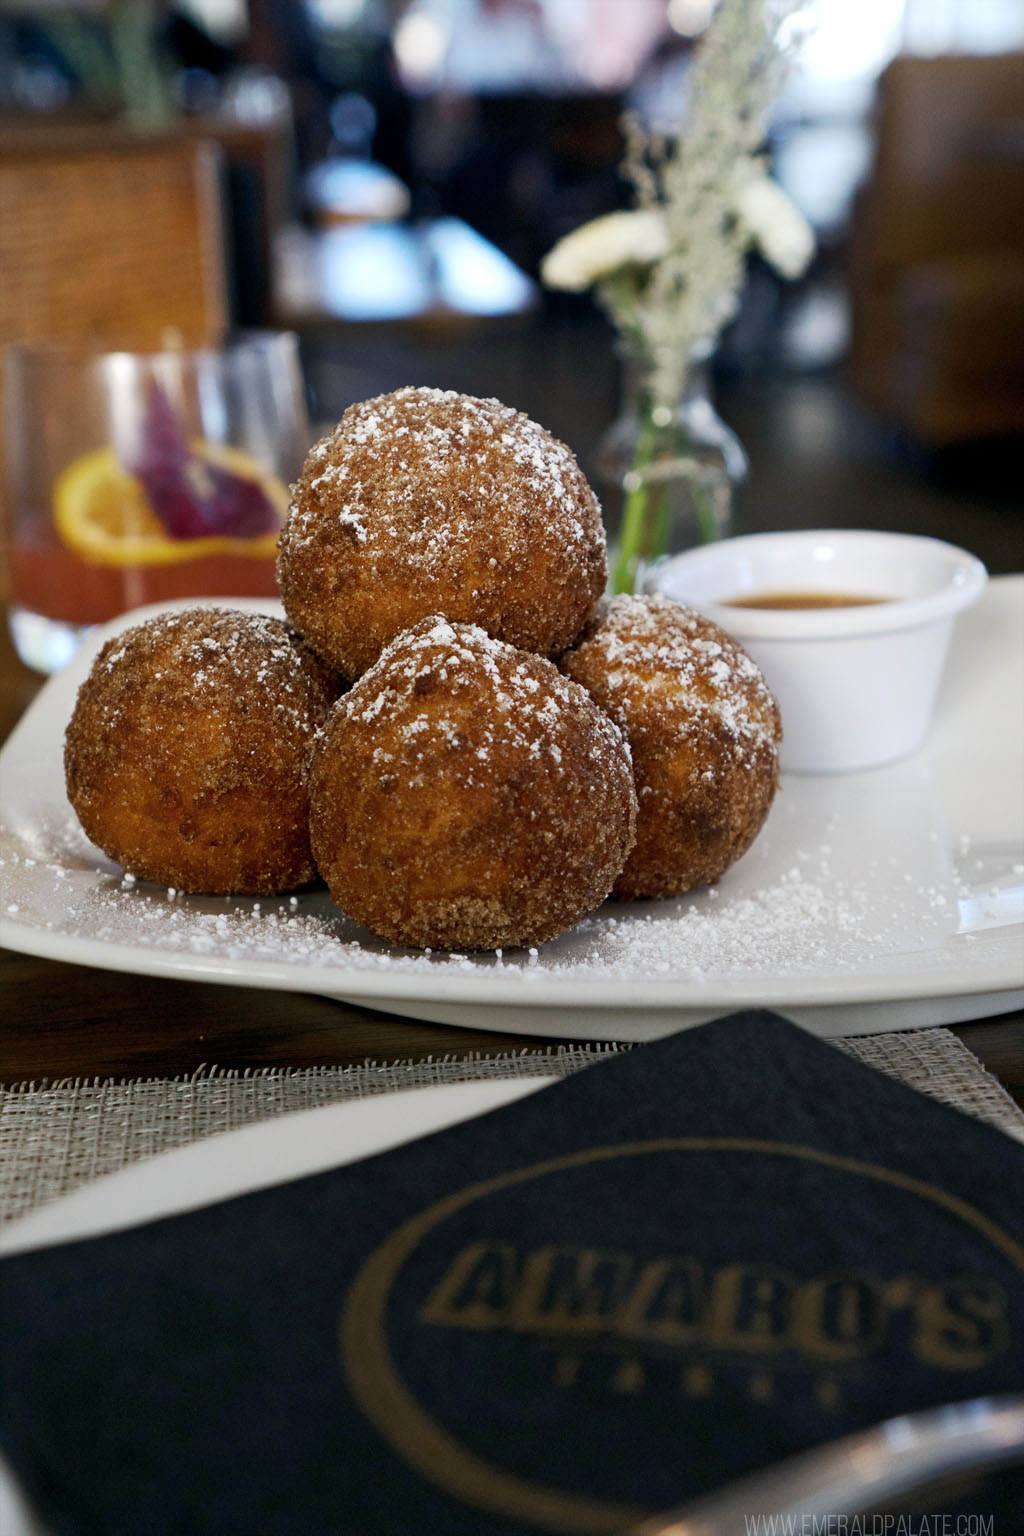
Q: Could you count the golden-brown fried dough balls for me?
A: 4